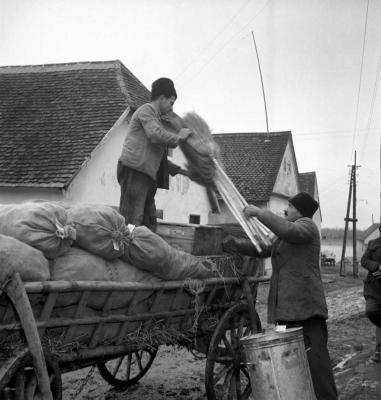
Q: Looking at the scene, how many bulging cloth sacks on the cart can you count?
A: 5